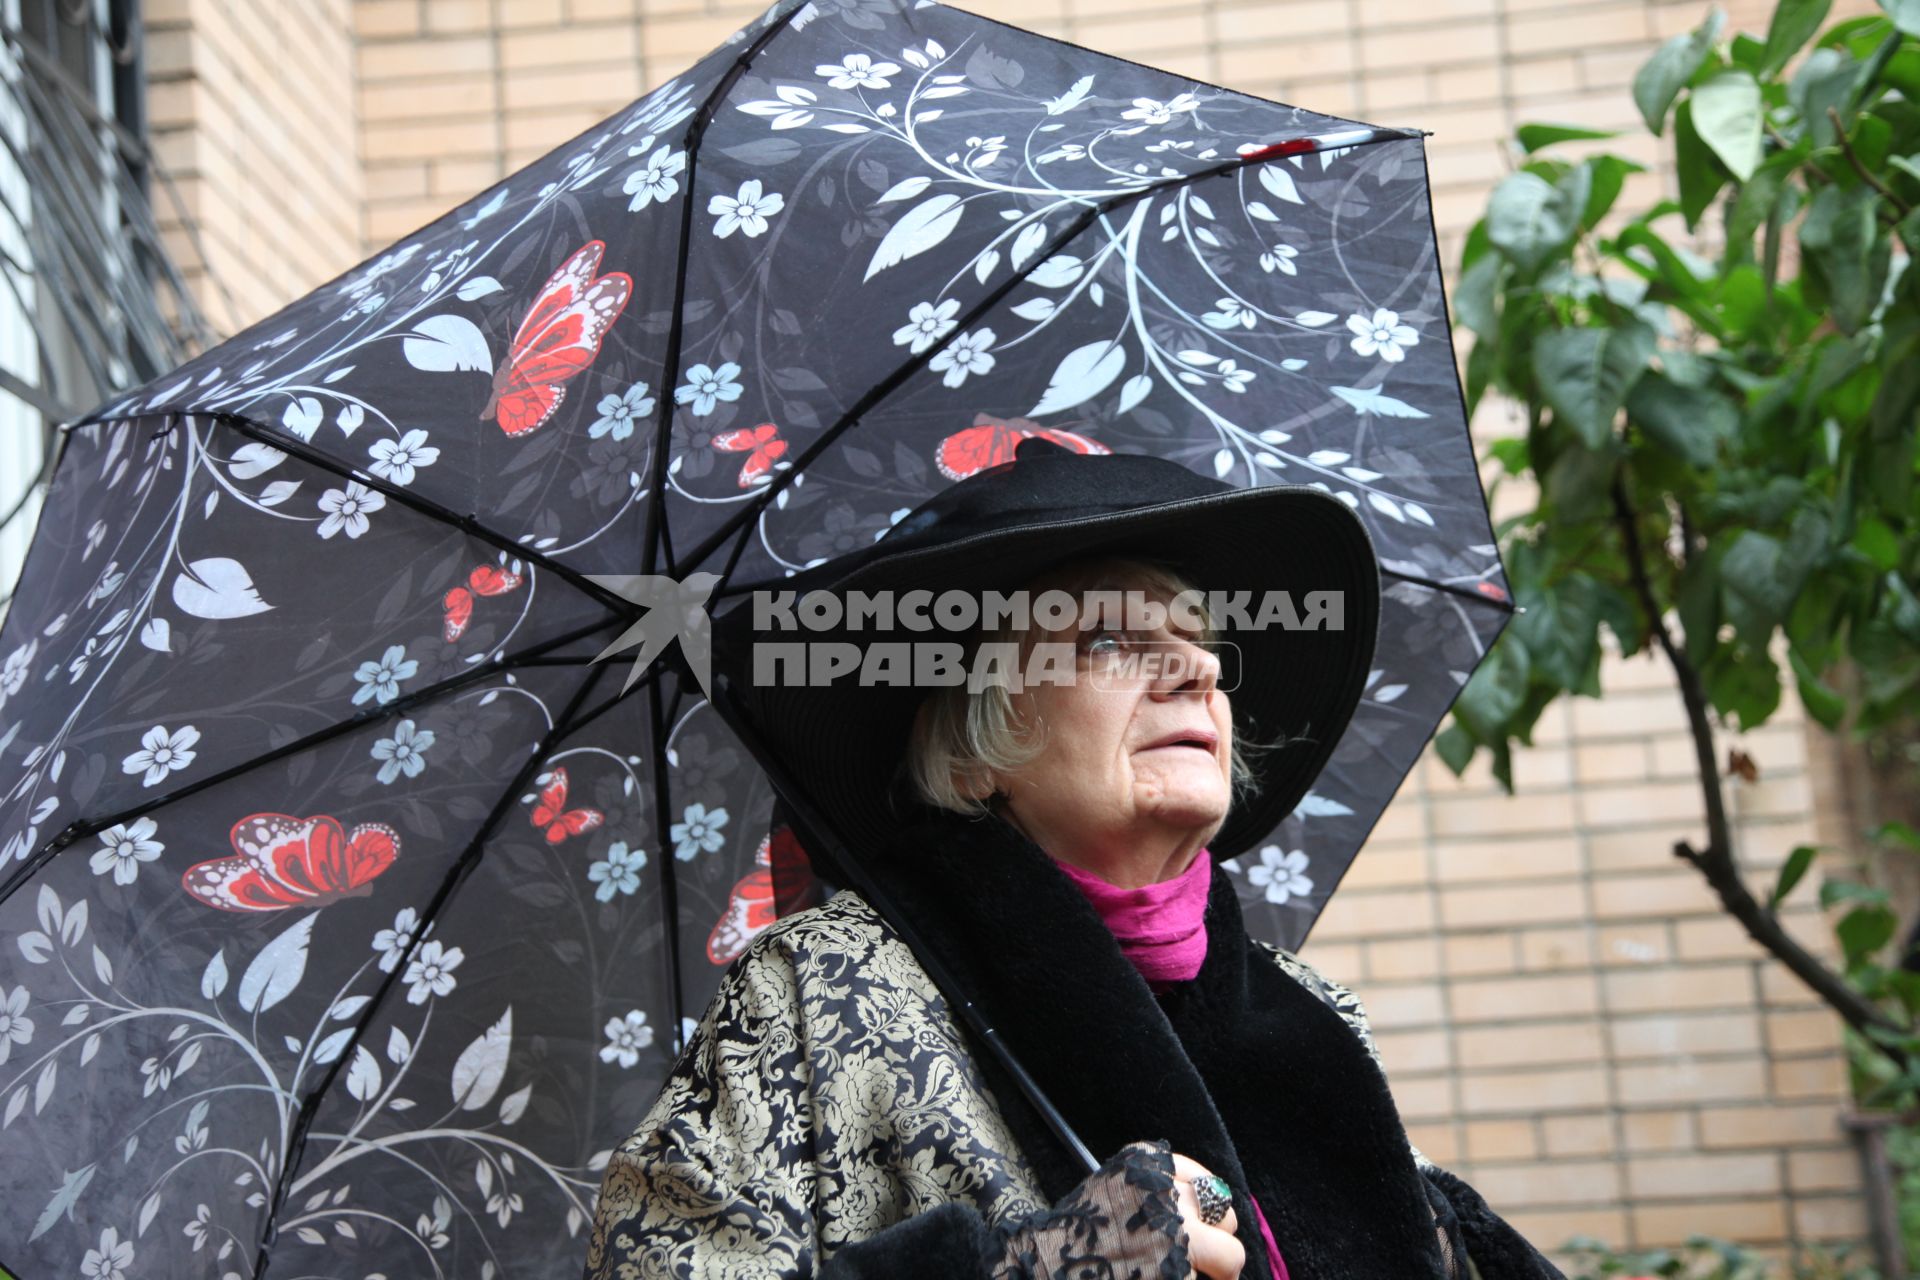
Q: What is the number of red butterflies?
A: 7